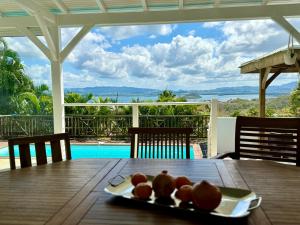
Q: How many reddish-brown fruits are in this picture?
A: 6